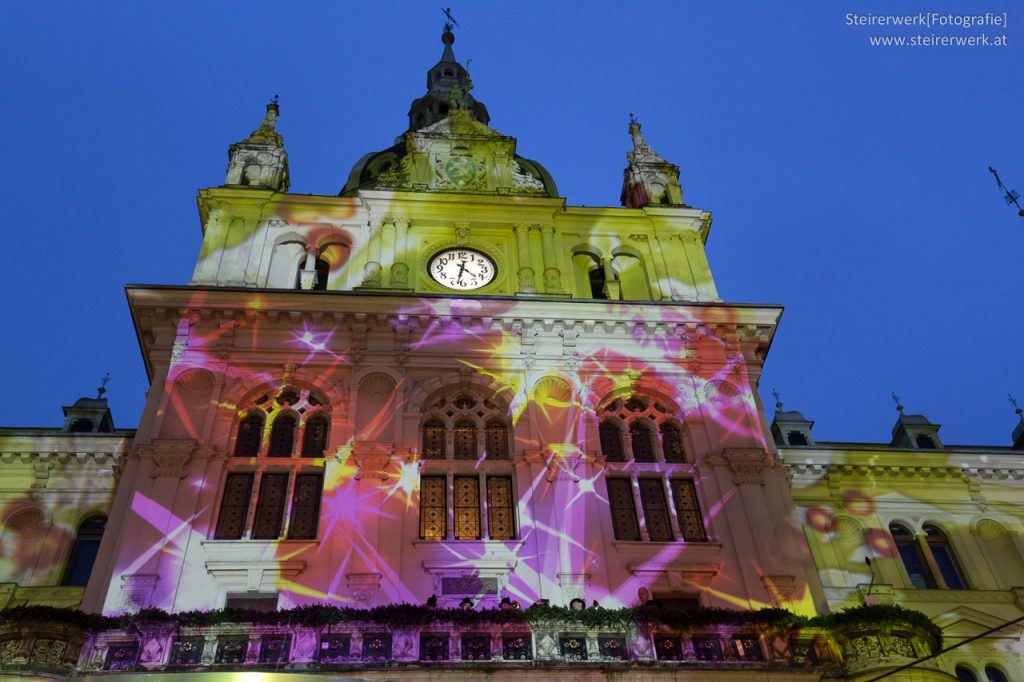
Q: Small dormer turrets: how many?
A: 4